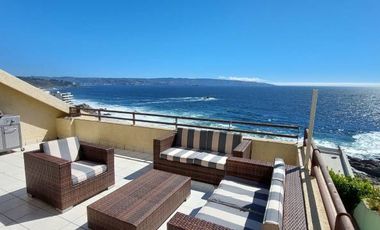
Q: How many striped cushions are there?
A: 10